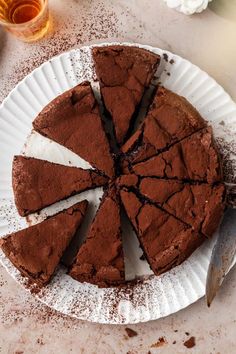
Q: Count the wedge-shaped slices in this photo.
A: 9